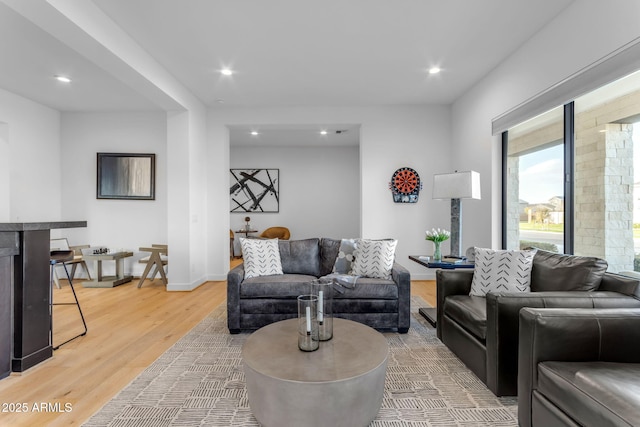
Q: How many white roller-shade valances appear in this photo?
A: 1